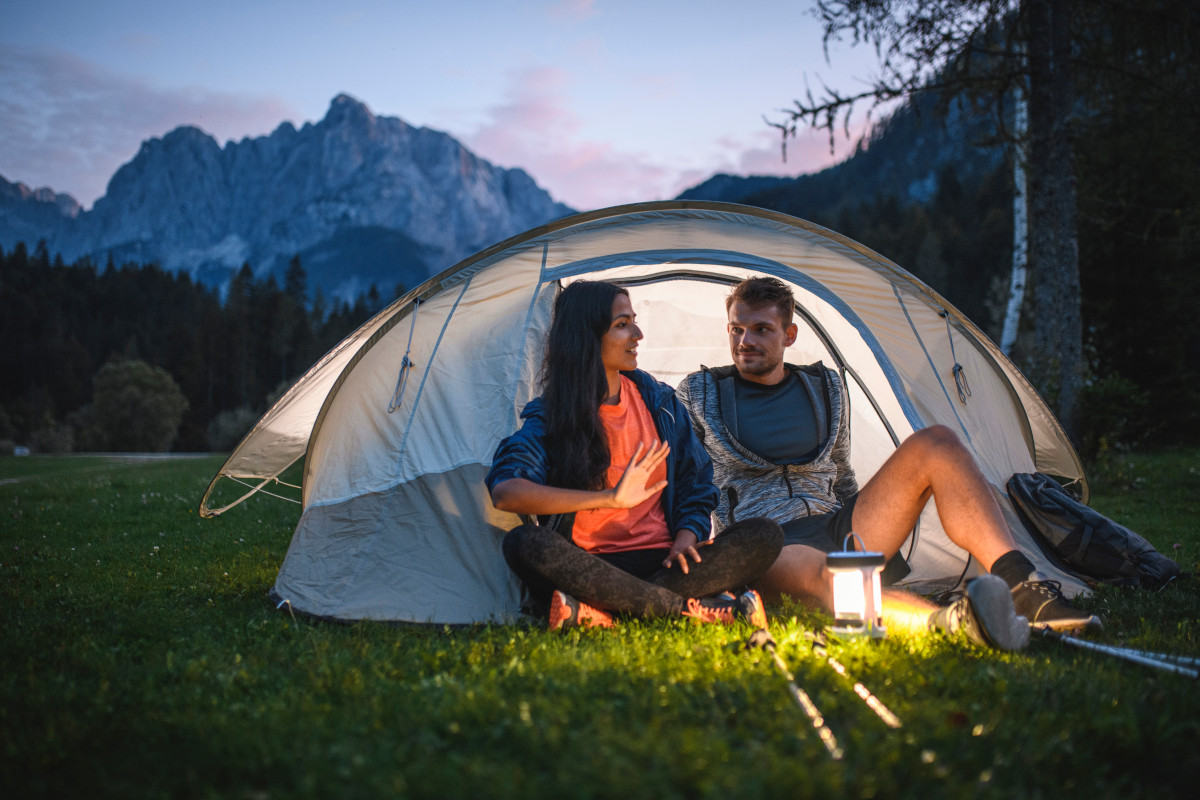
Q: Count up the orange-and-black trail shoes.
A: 2